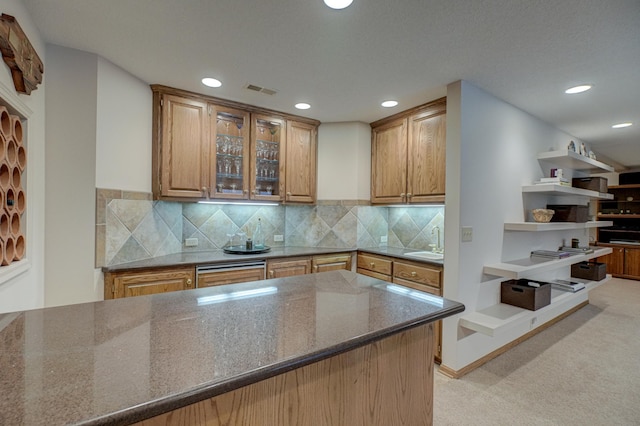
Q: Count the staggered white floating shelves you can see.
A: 5